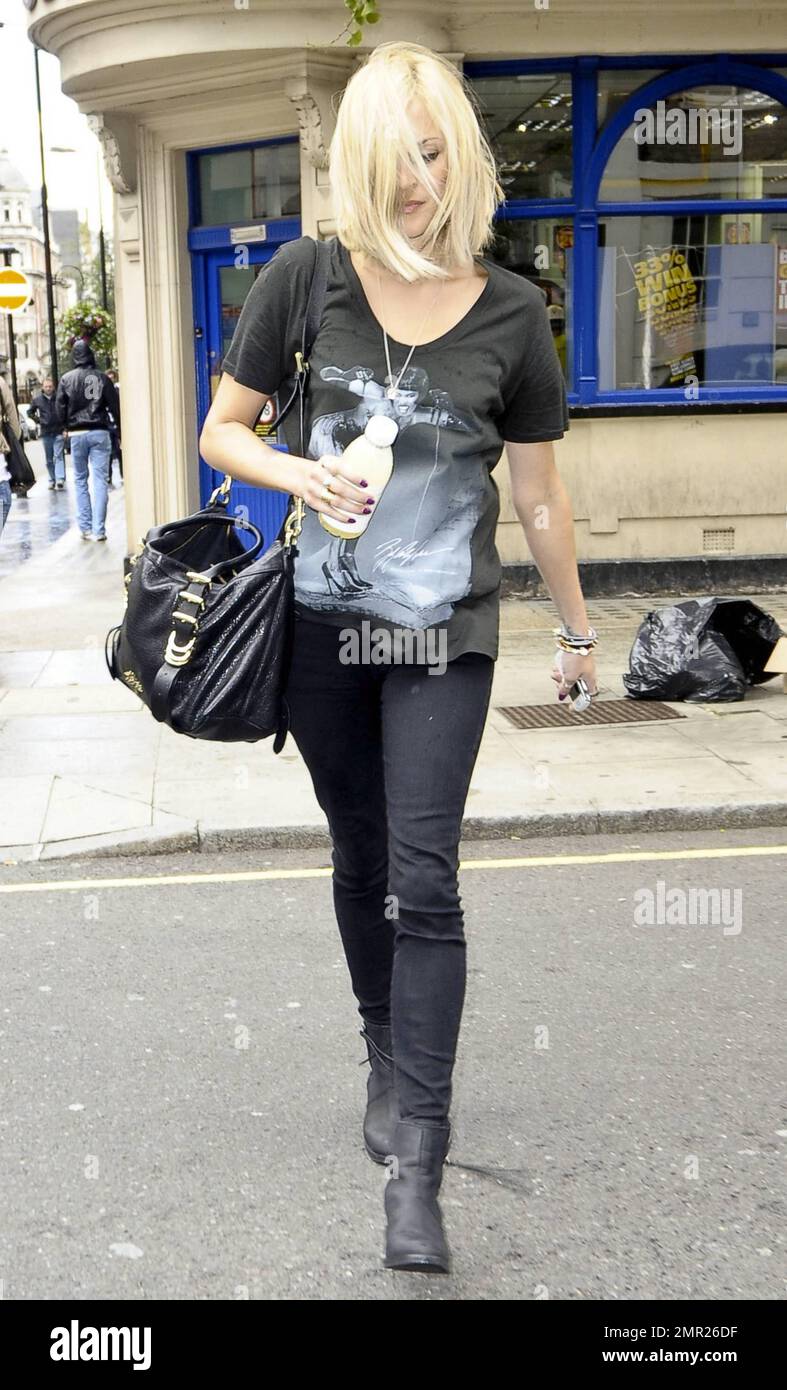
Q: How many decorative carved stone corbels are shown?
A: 2